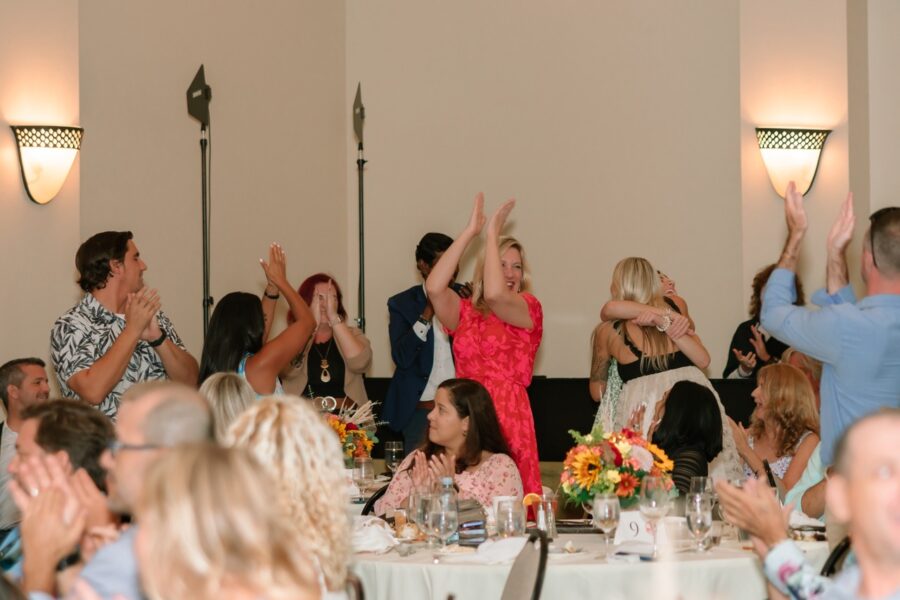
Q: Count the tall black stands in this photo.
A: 2